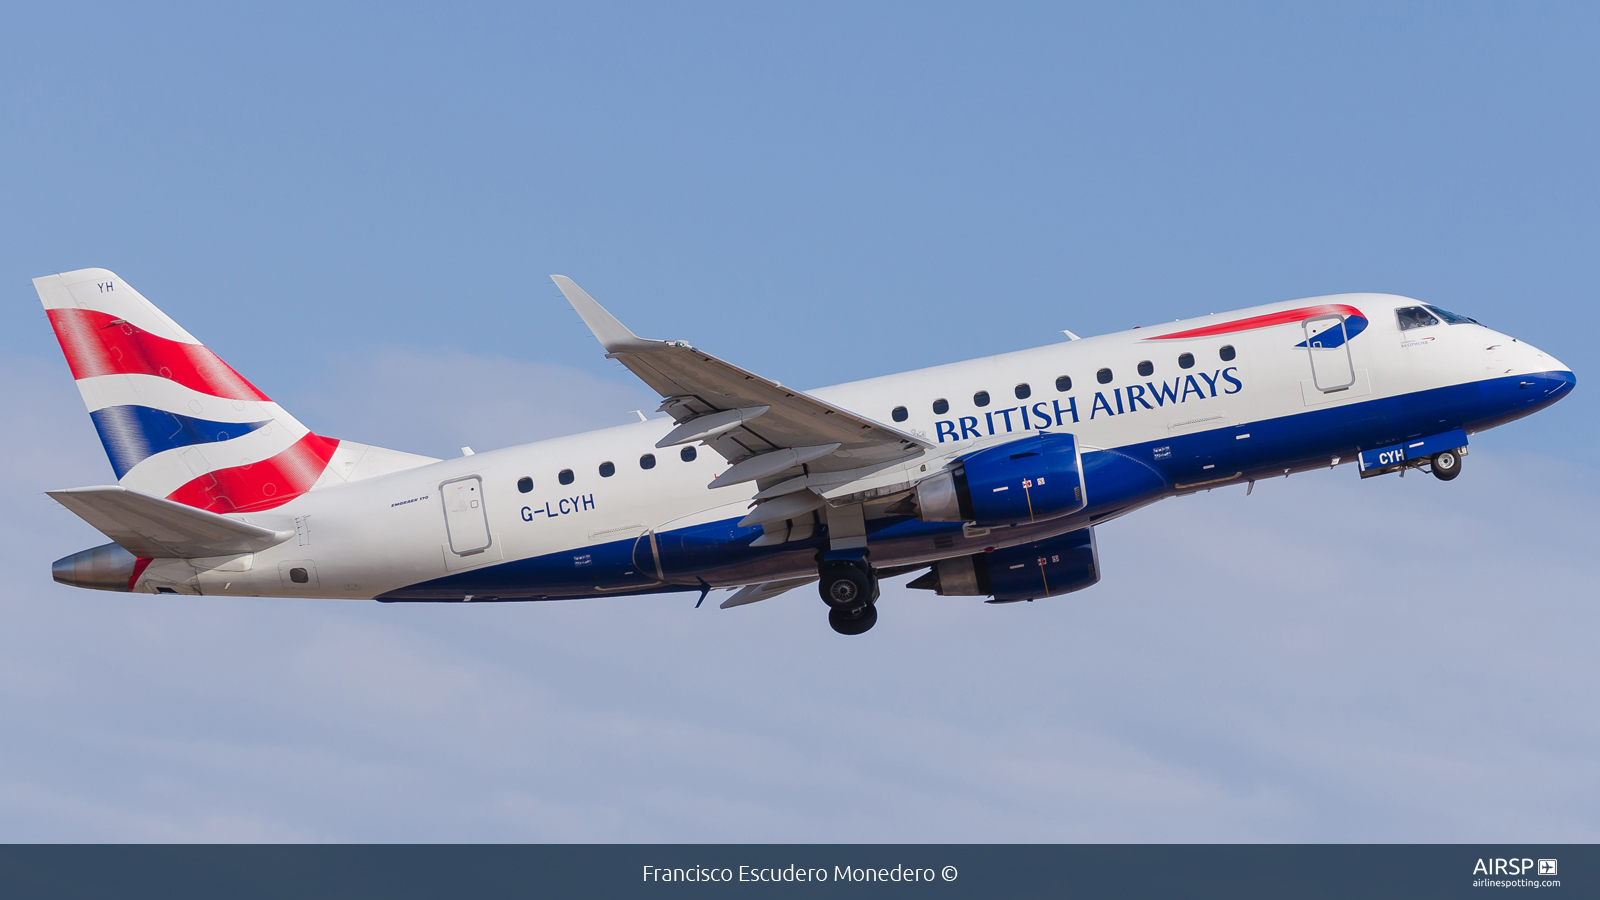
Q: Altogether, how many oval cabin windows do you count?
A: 14